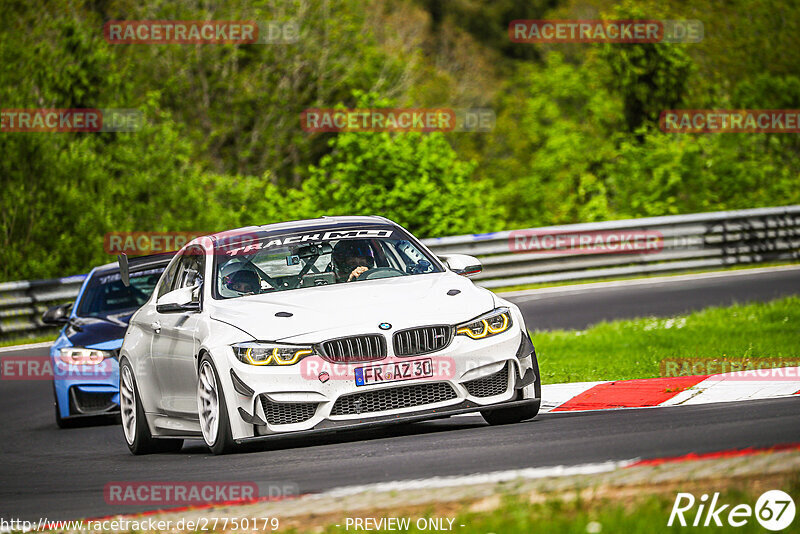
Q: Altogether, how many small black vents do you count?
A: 2